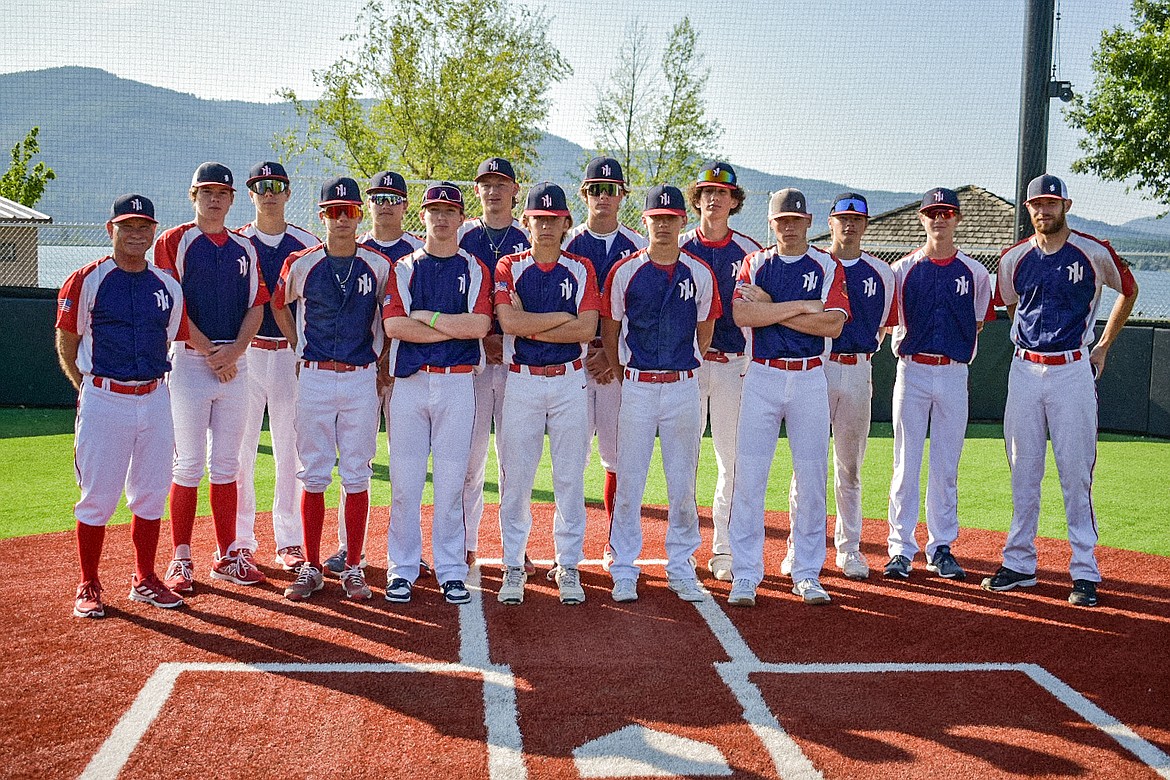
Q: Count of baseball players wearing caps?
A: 15